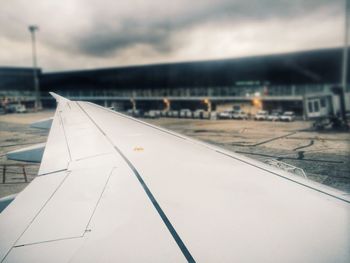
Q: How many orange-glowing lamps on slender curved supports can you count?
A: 3